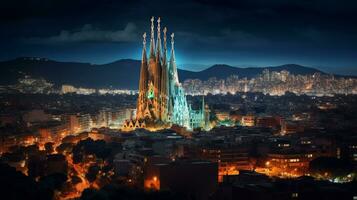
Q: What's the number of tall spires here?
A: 5